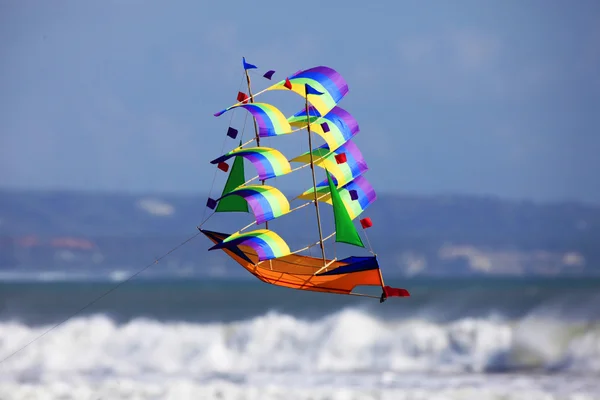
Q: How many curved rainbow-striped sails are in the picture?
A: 8